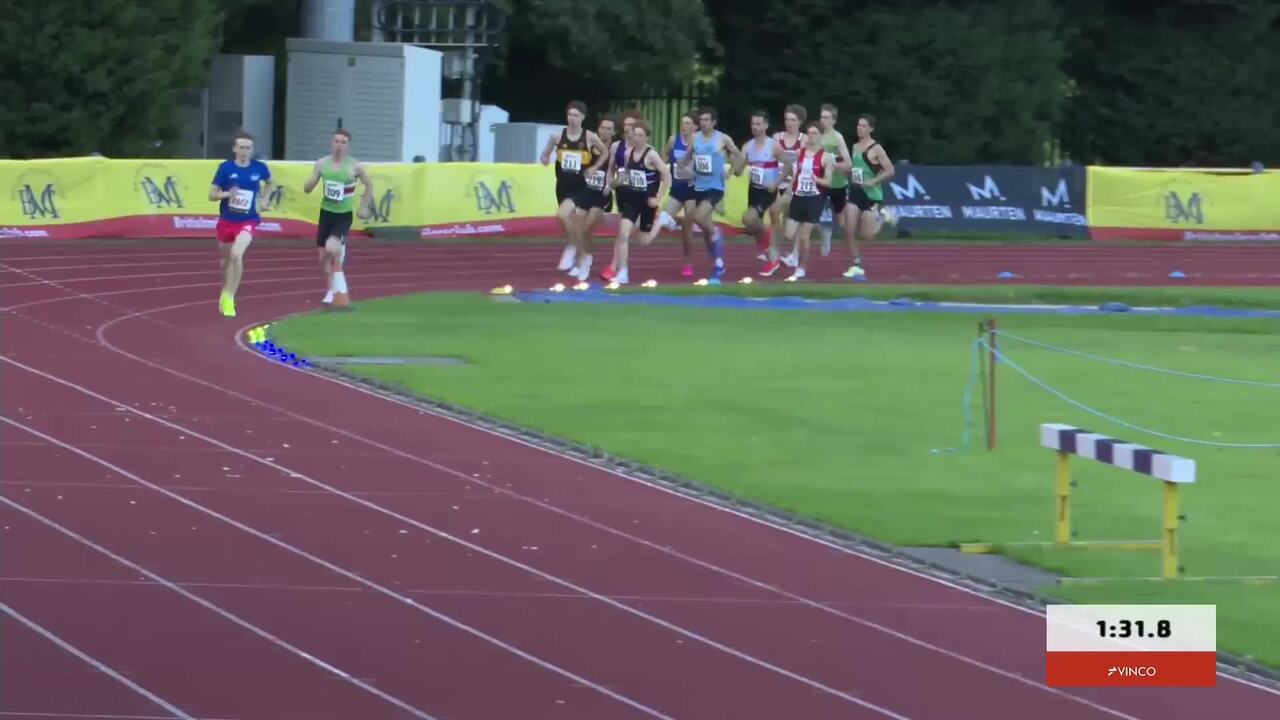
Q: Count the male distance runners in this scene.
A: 13